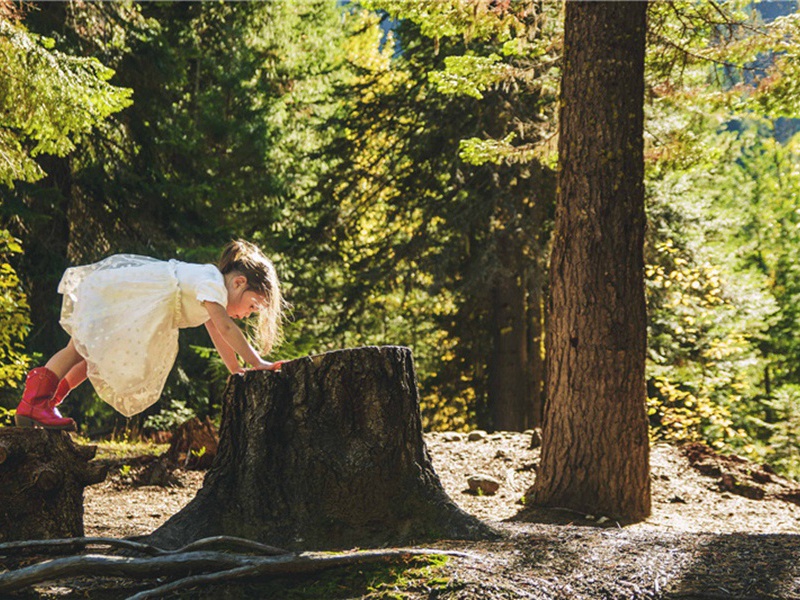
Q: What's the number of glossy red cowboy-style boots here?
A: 2